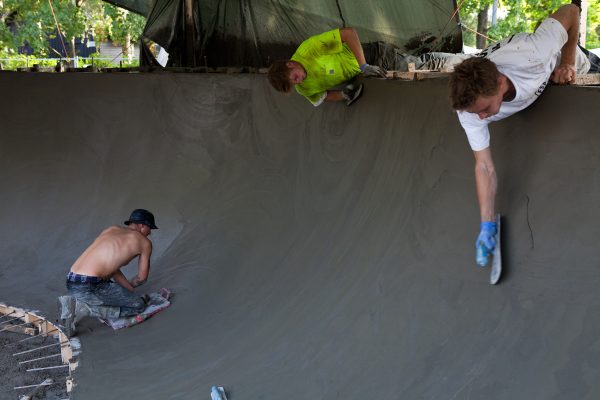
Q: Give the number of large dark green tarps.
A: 1